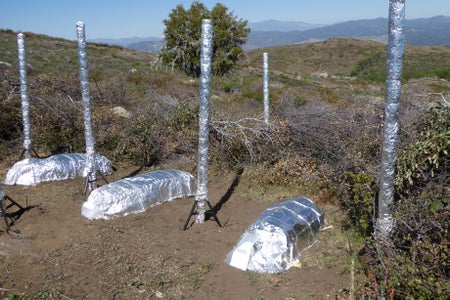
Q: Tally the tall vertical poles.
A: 5